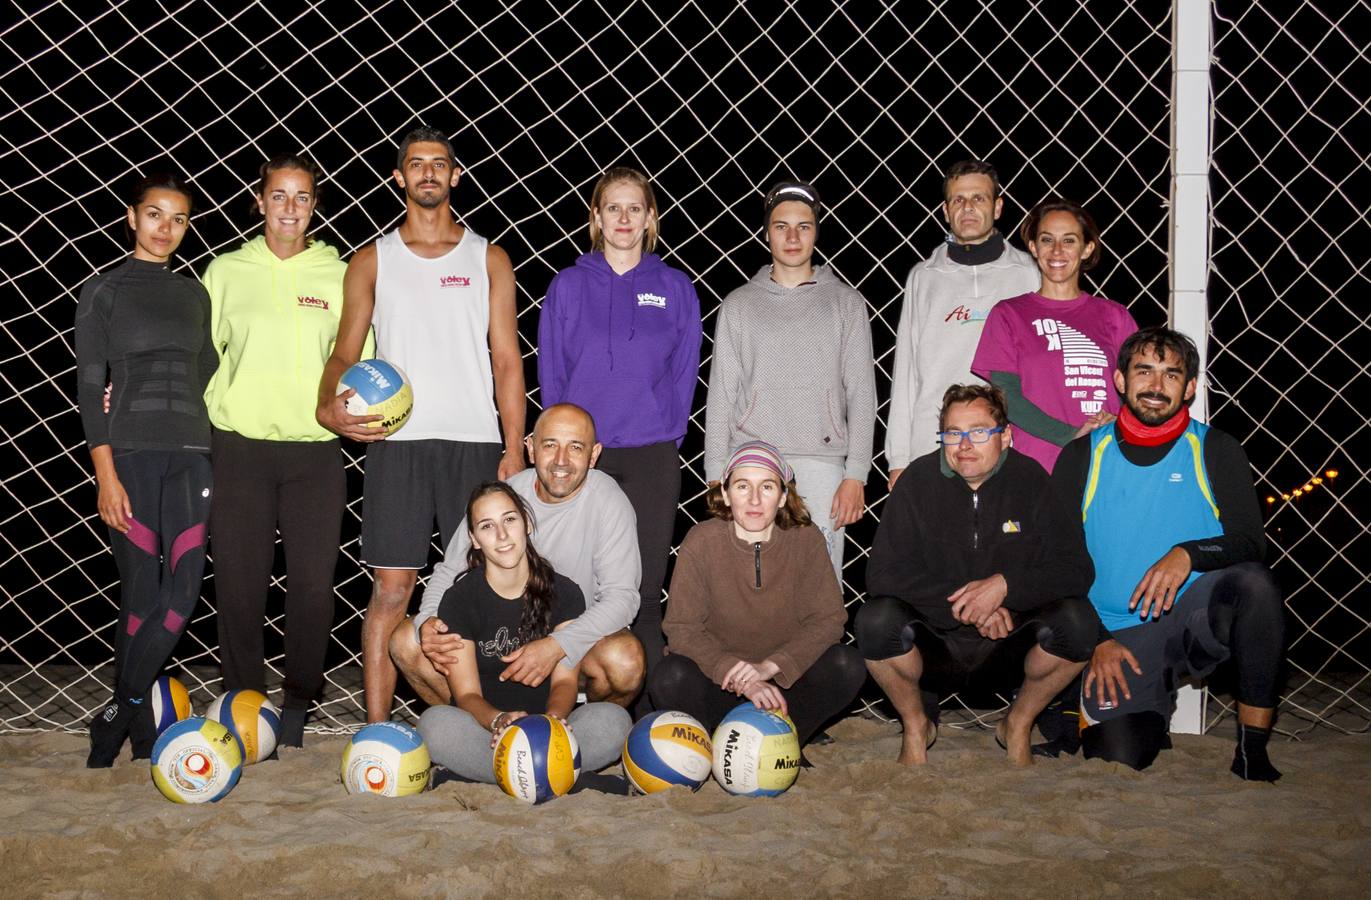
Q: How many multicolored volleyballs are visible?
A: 8